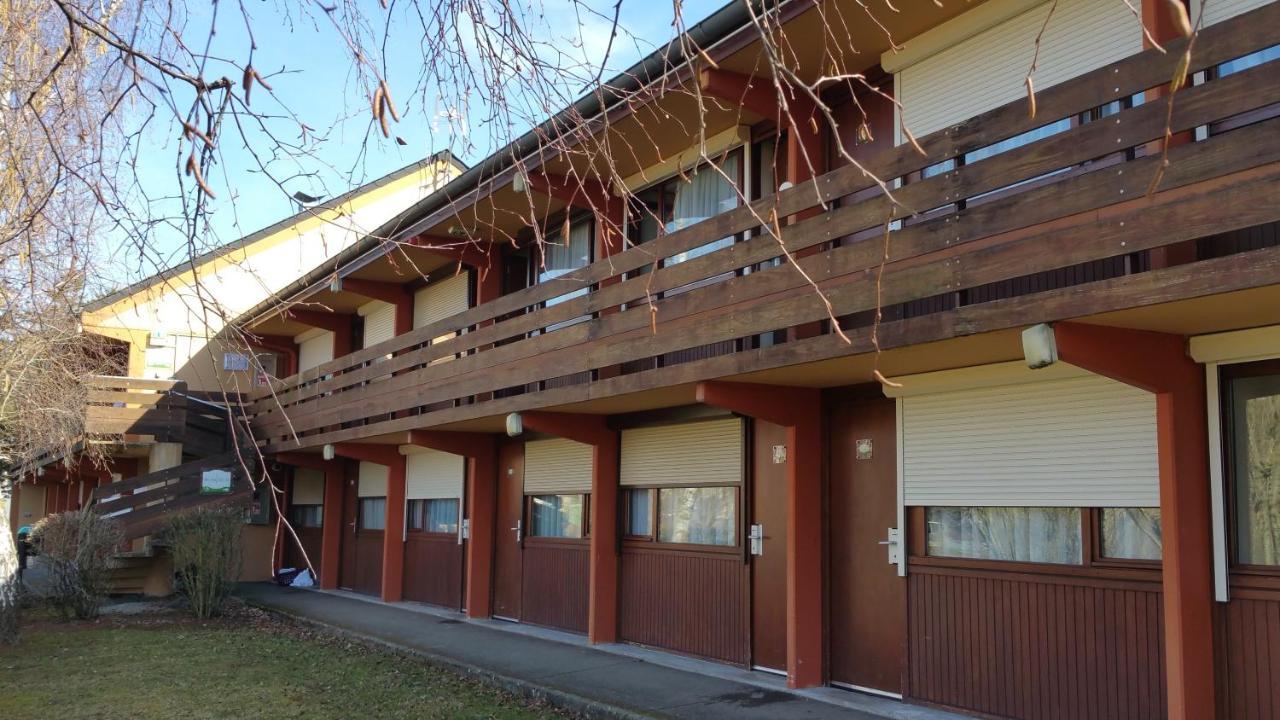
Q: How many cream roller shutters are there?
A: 11